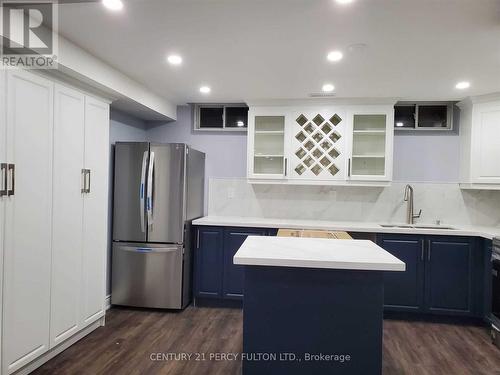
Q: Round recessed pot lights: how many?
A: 7